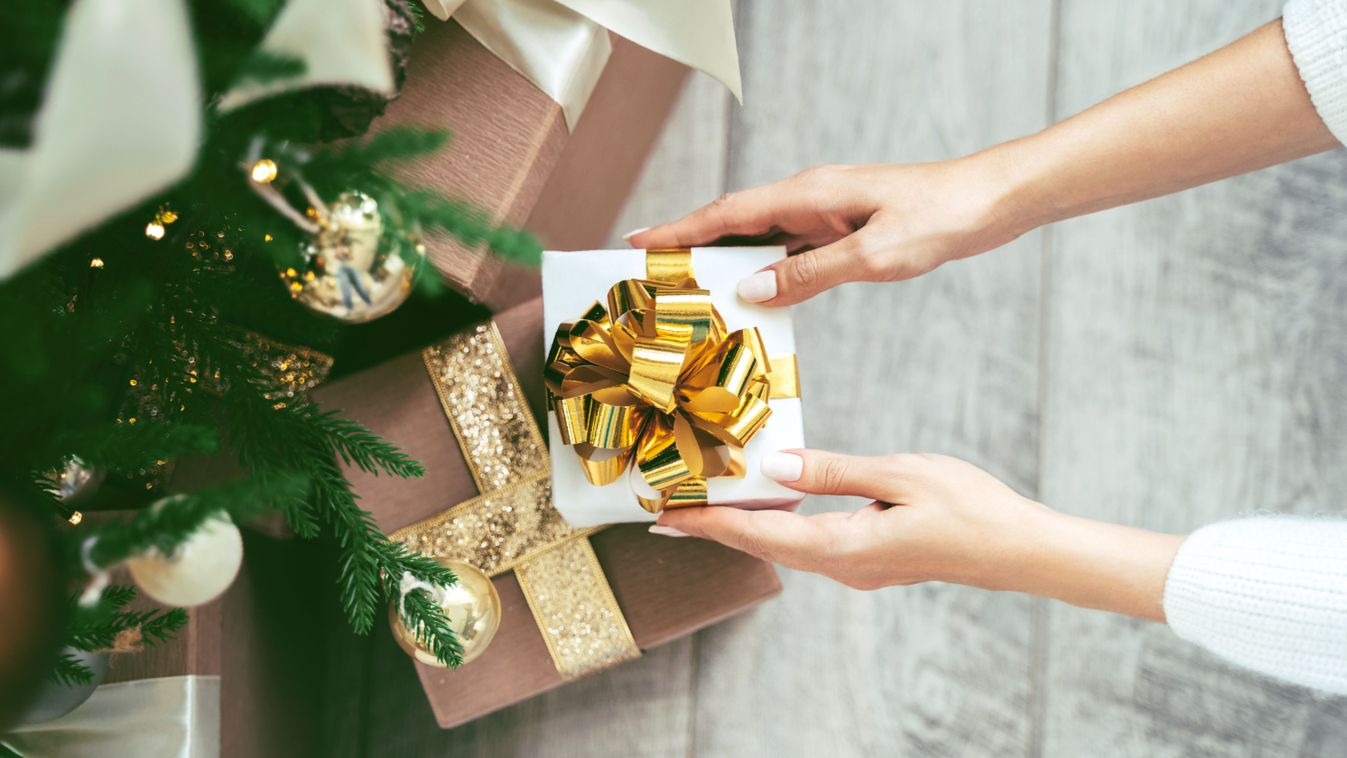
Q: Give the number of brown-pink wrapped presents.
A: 3